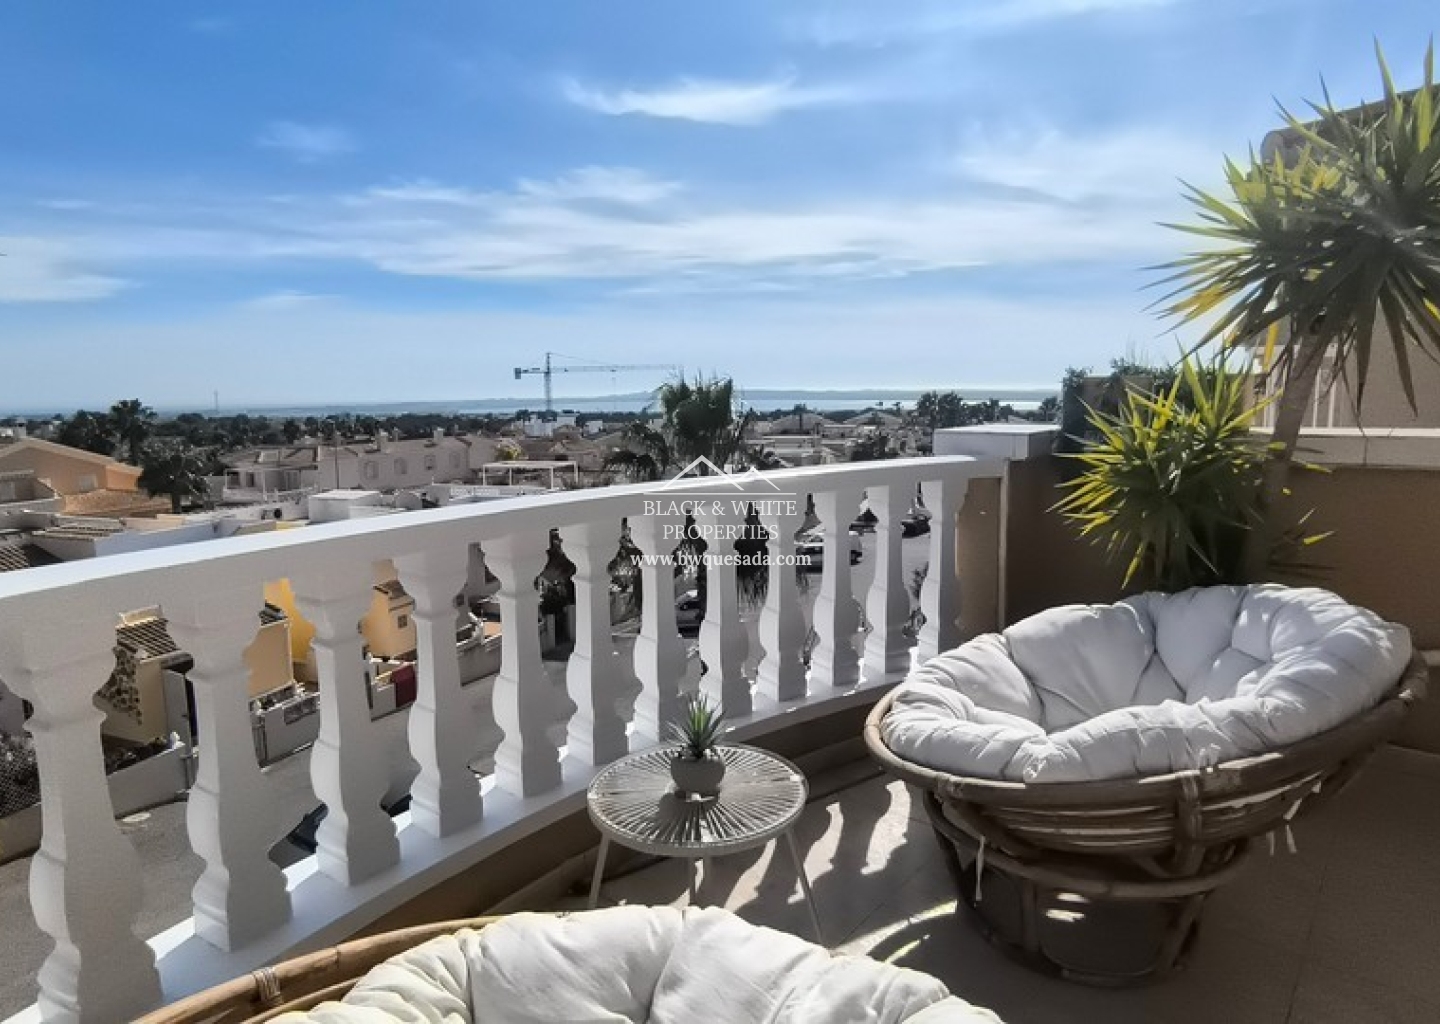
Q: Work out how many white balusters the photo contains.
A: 12